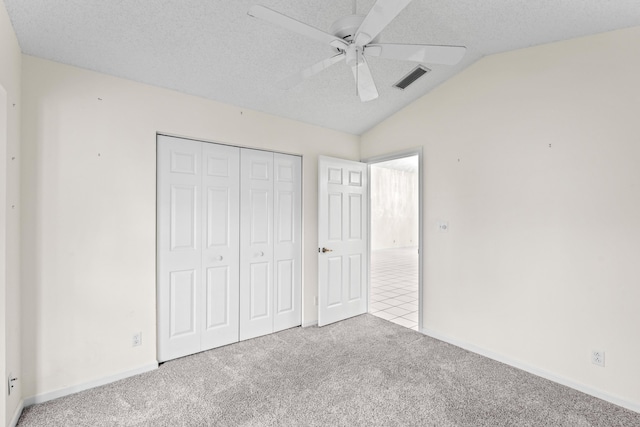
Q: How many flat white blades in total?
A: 5